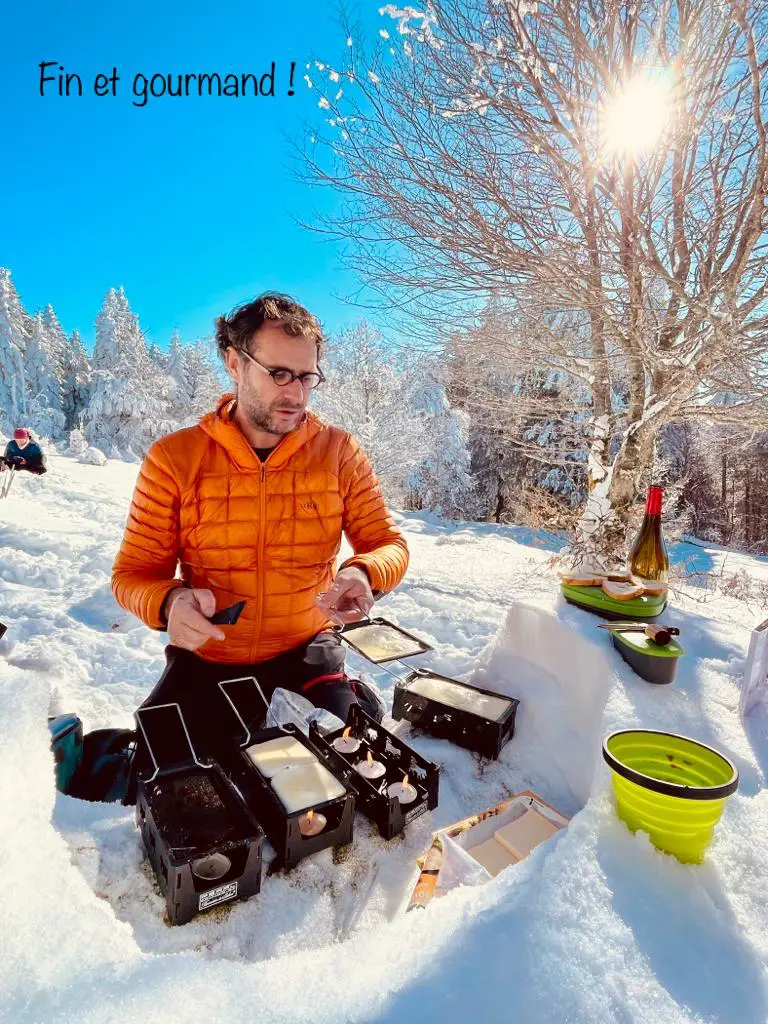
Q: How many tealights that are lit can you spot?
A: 4